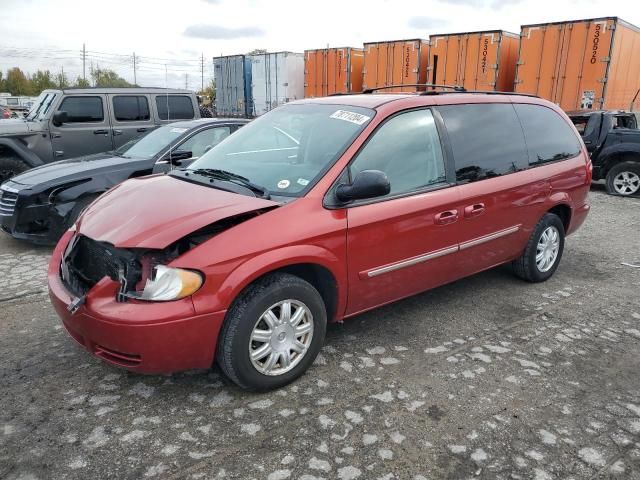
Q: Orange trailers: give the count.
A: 4